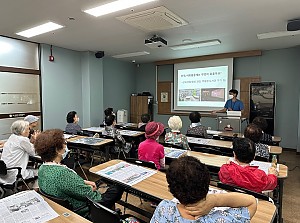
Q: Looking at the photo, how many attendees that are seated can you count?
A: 14